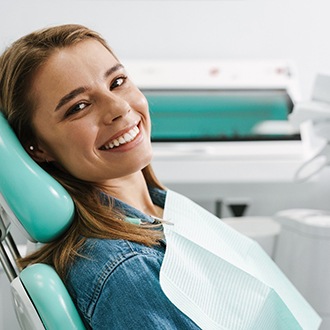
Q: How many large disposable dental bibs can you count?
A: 1